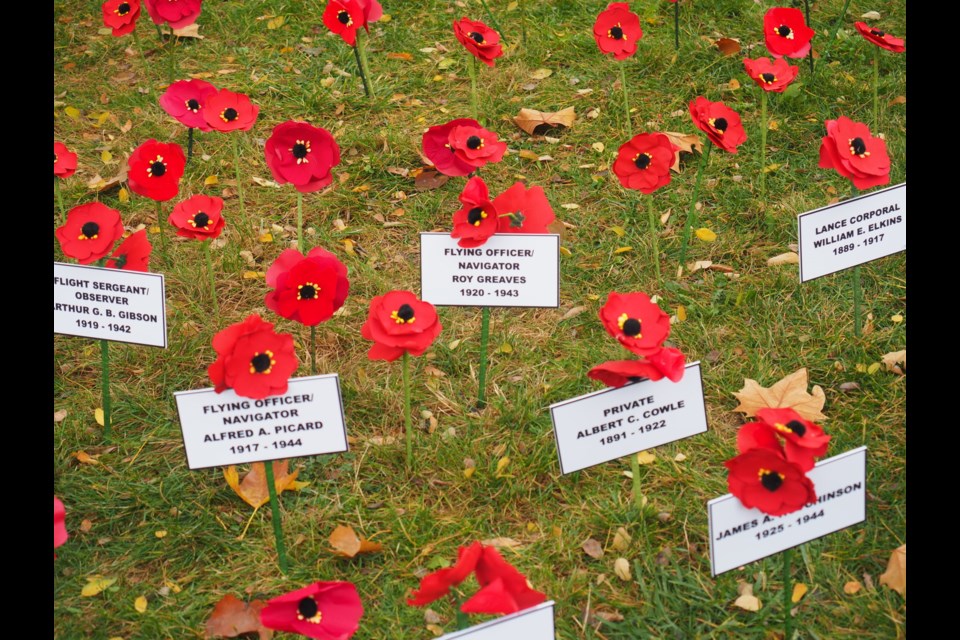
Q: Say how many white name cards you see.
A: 7